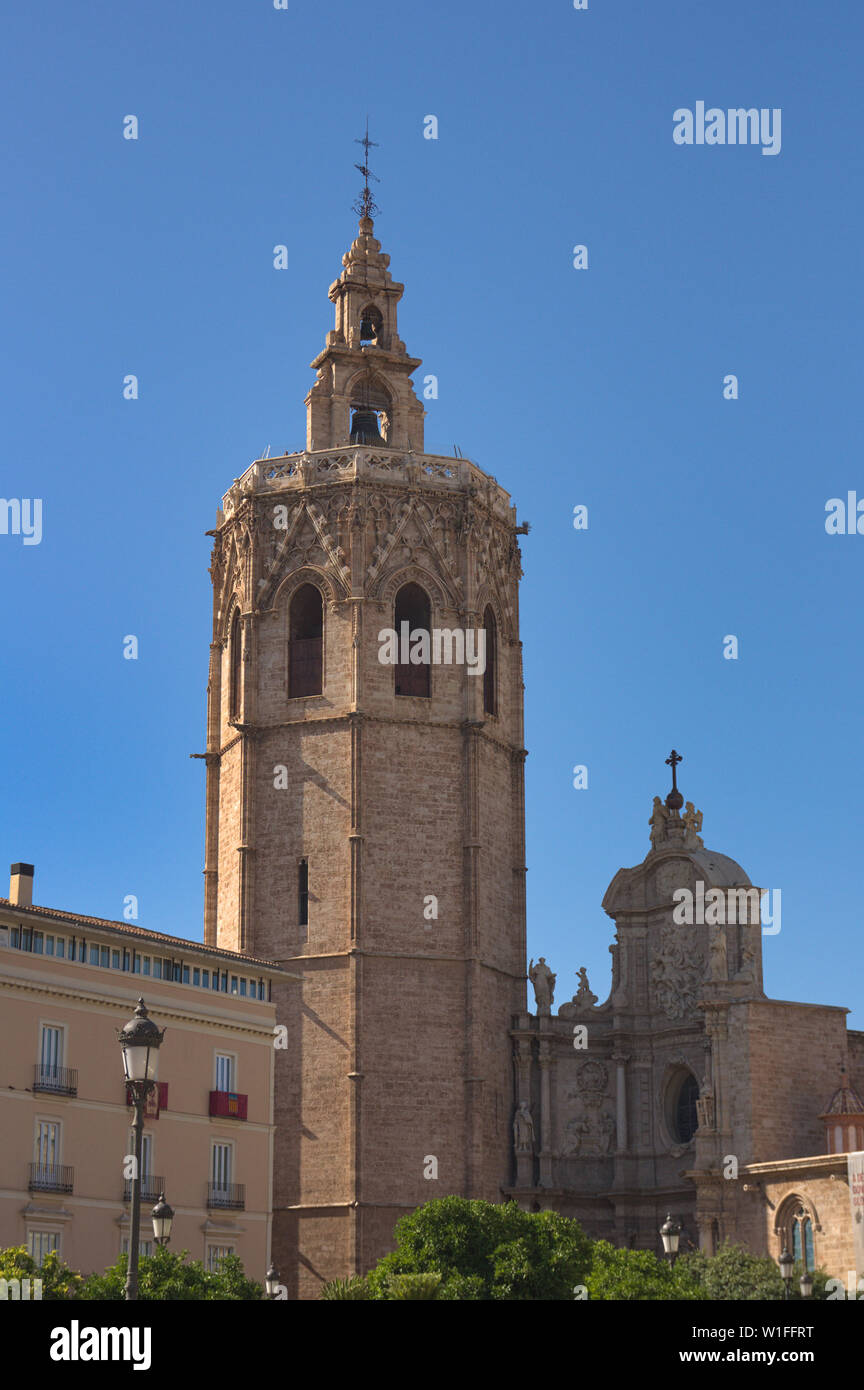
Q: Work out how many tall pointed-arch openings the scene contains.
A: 4